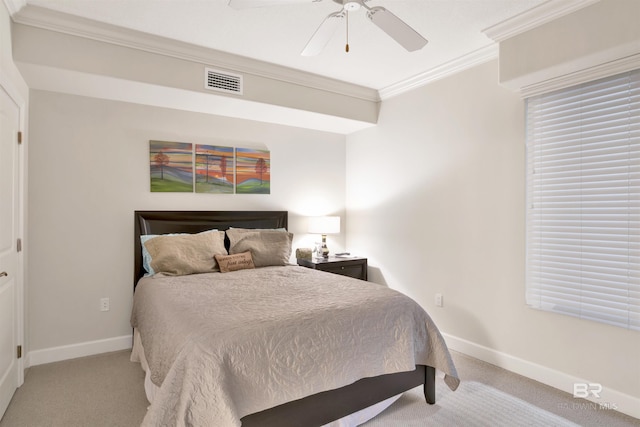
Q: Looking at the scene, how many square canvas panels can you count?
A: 3